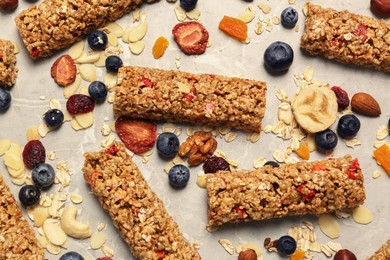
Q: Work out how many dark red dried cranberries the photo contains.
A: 4